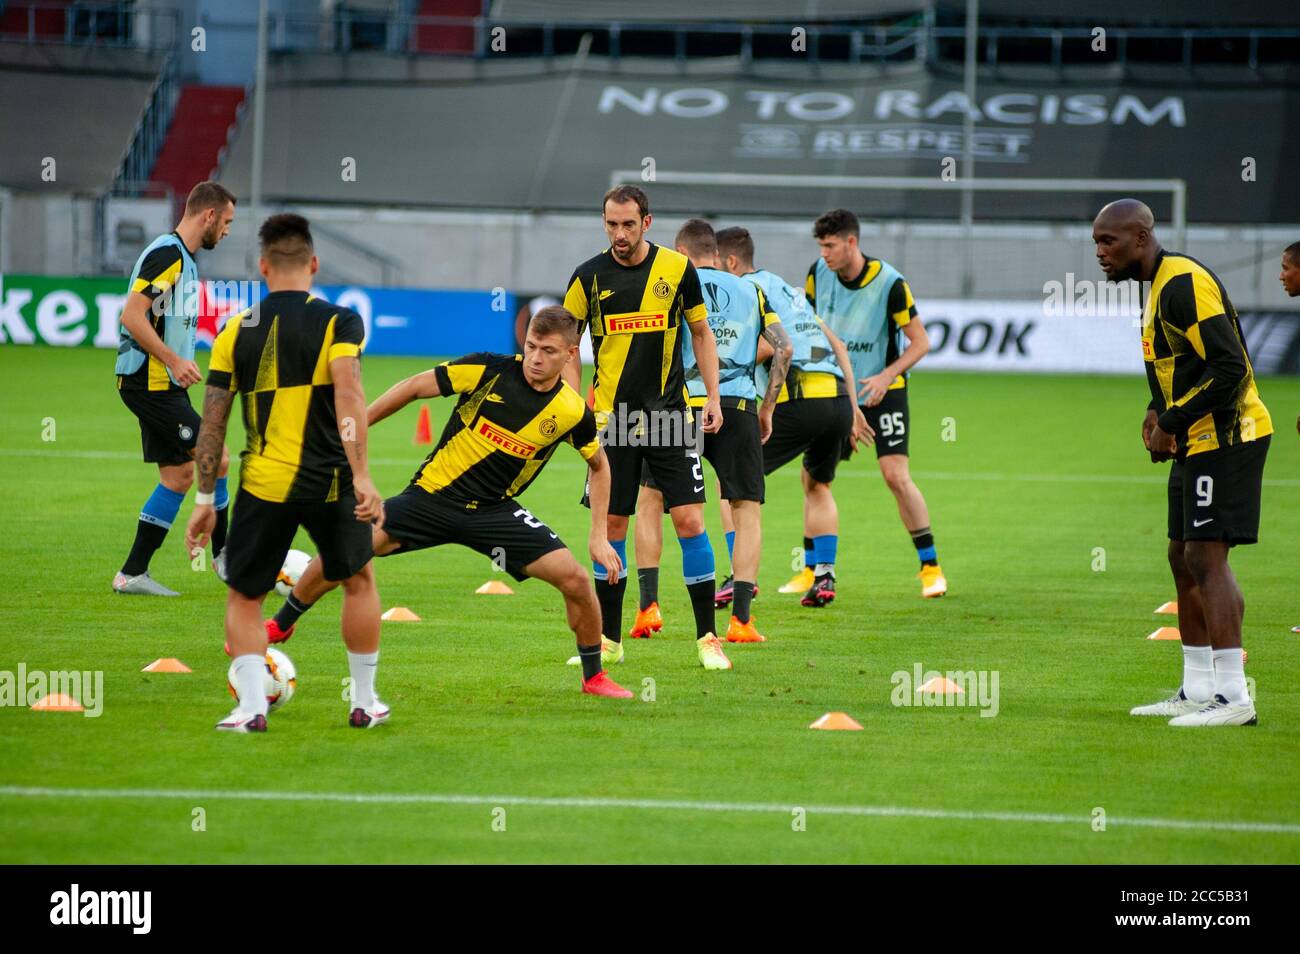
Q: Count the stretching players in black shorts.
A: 1